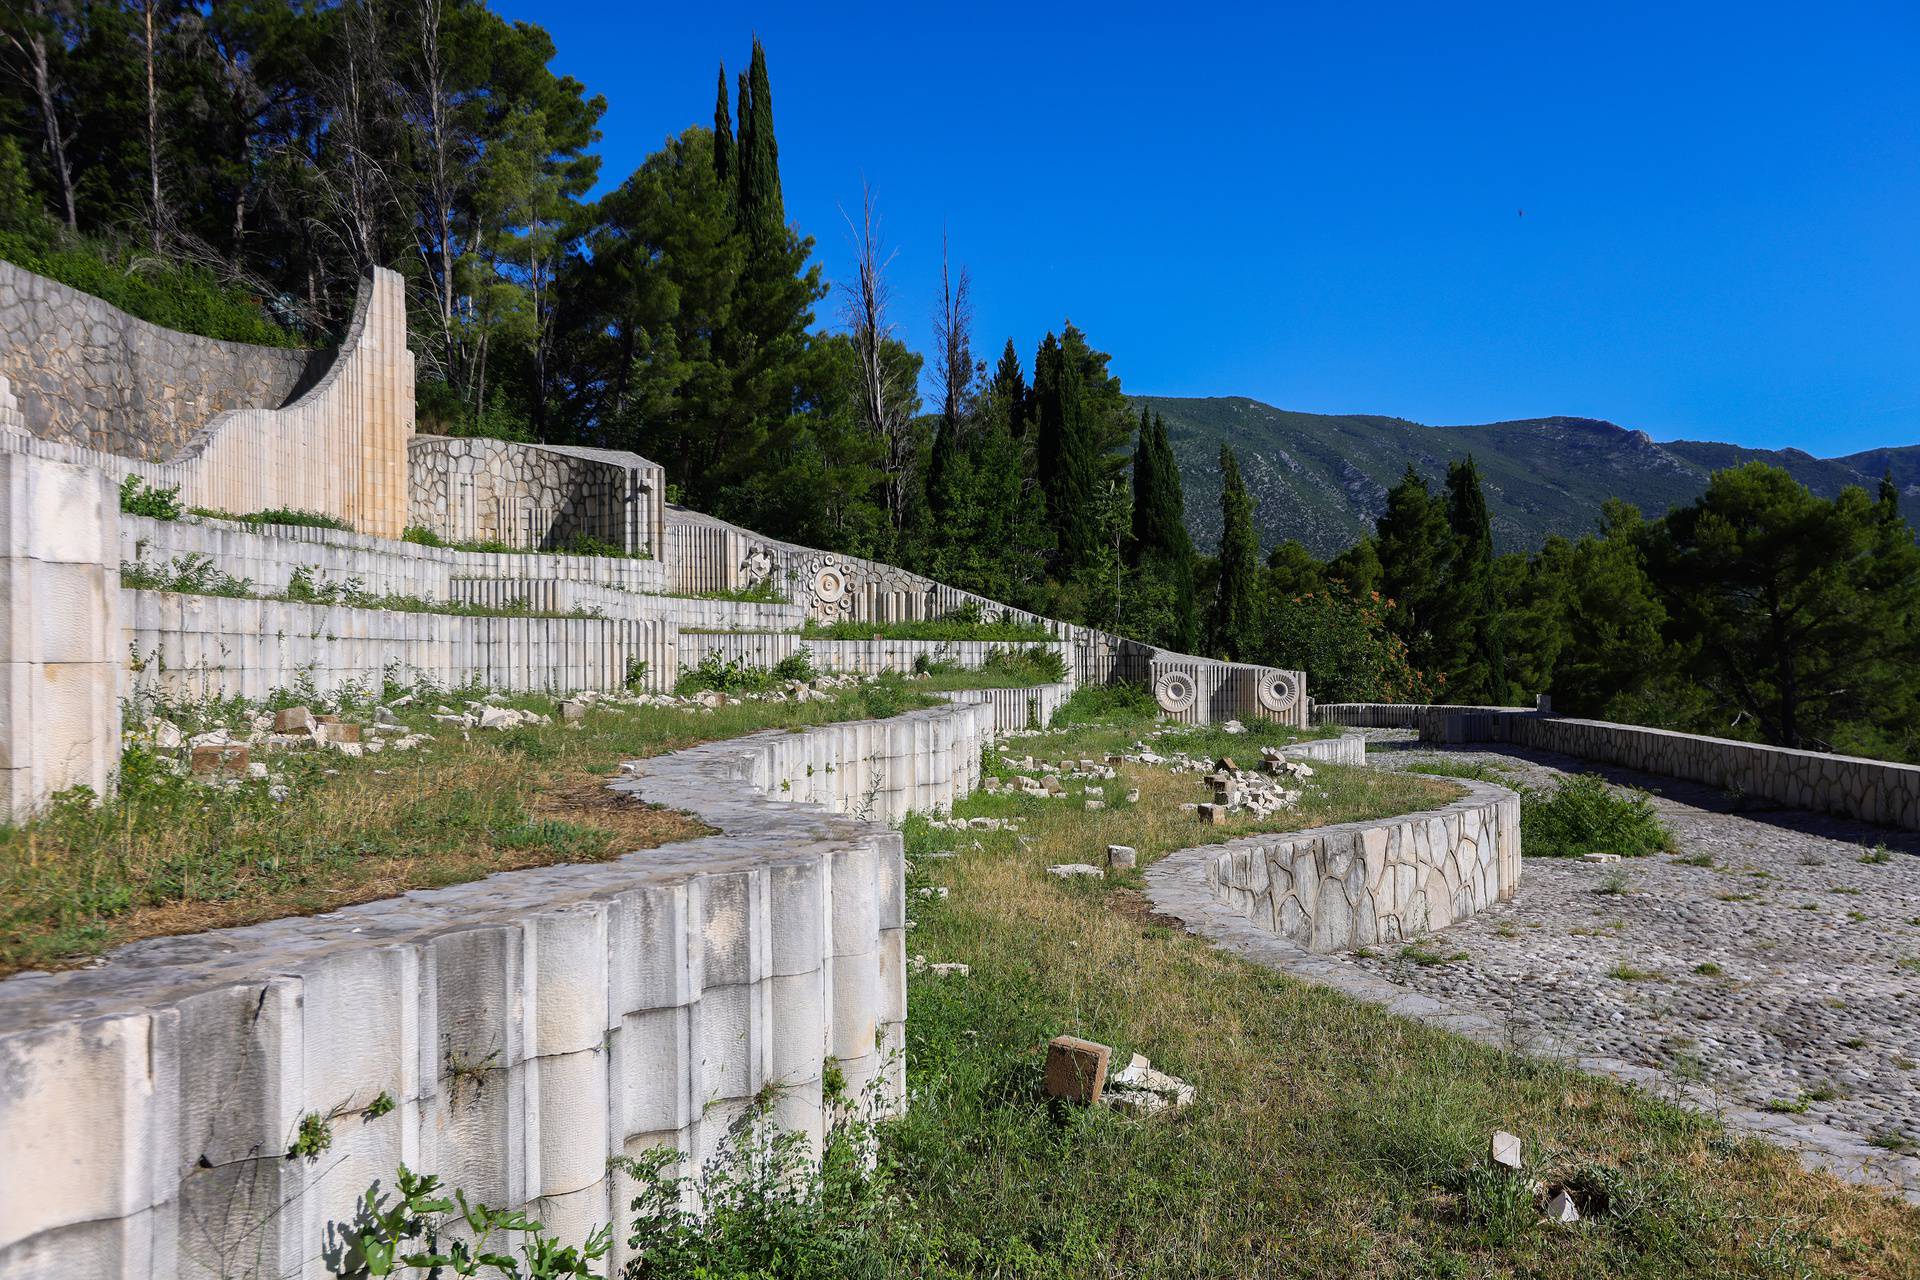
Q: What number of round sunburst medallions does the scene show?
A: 2